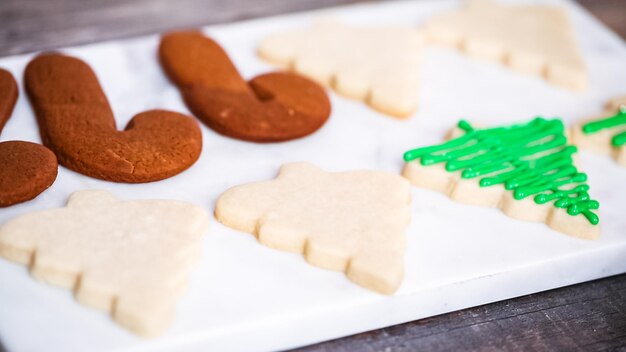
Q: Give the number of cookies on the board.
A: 9